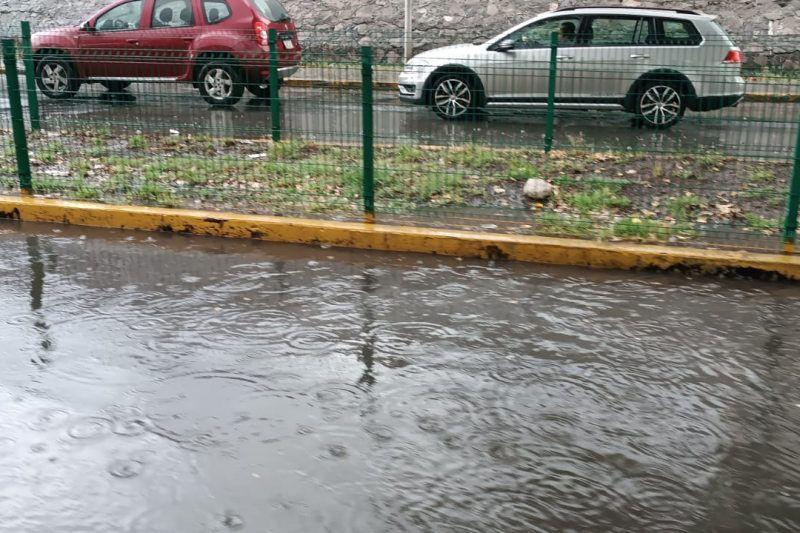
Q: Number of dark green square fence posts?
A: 6